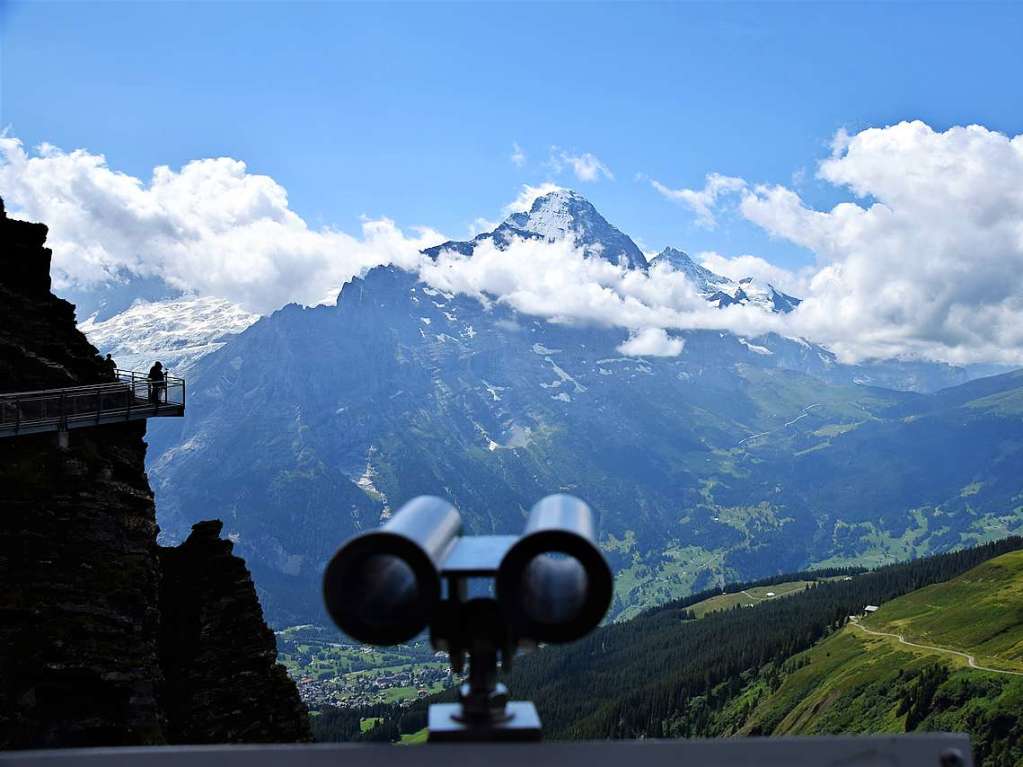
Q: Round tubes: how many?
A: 2